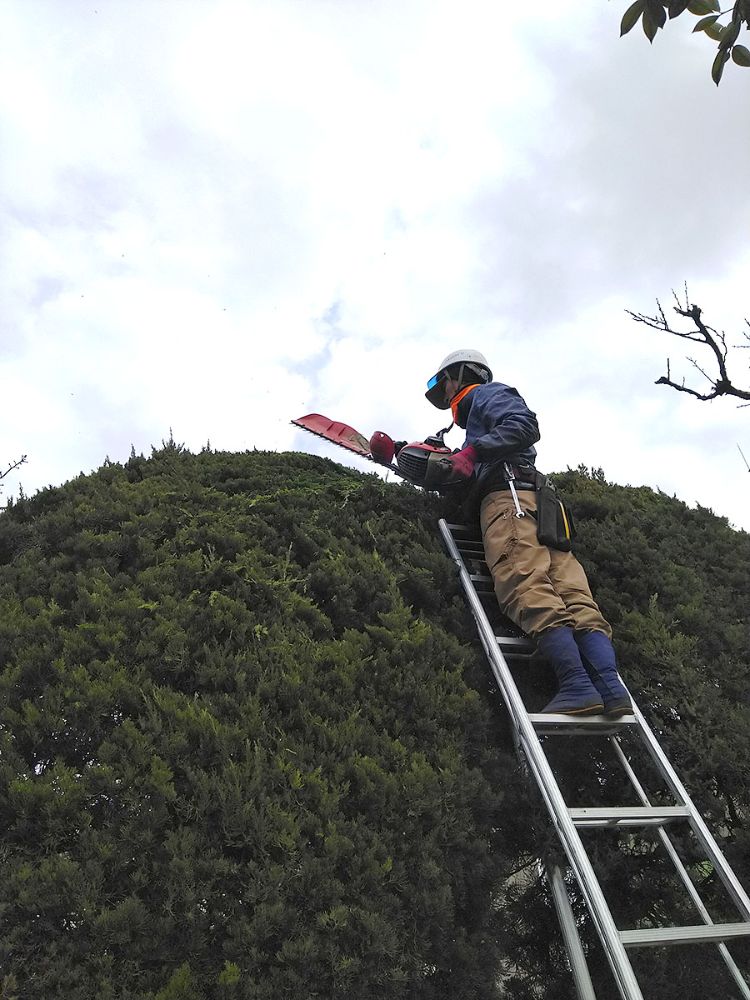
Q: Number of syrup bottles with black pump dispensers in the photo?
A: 0